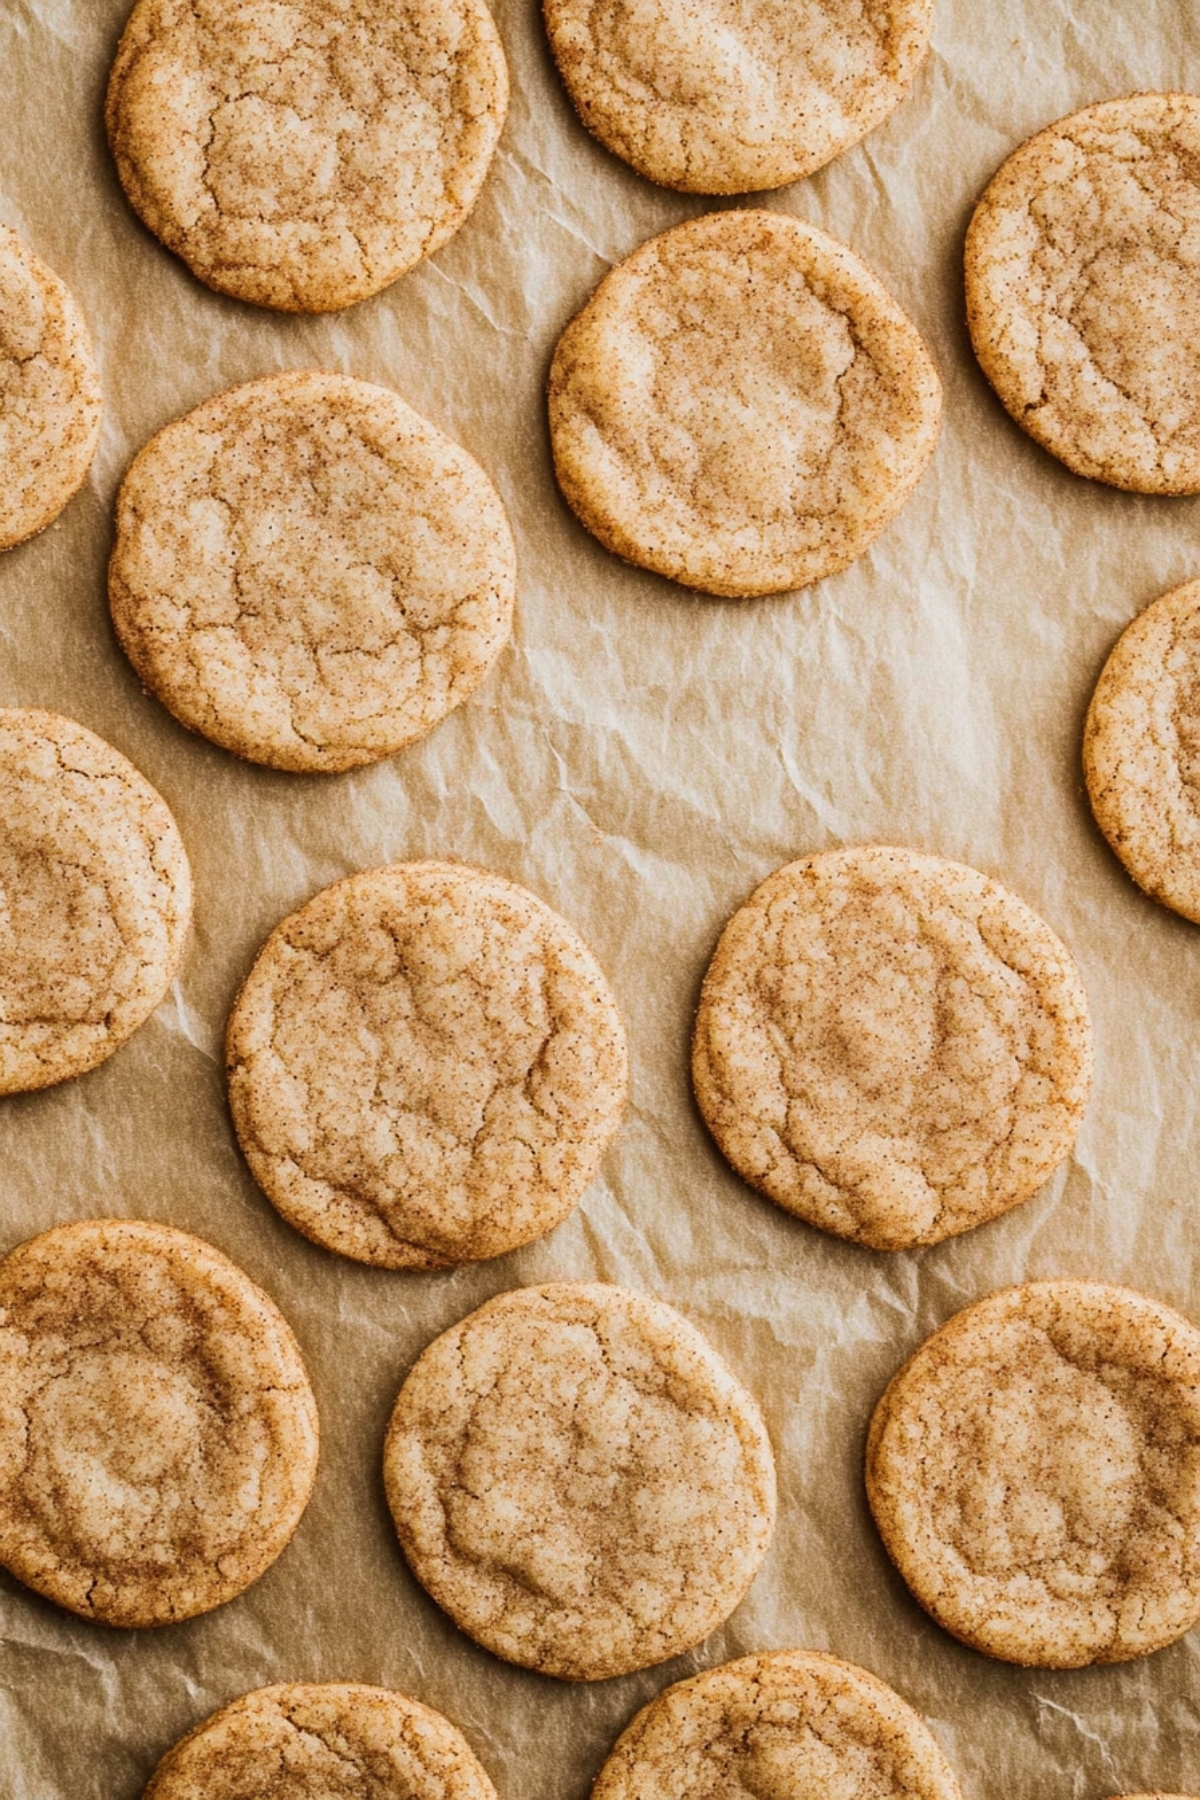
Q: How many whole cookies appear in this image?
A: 5